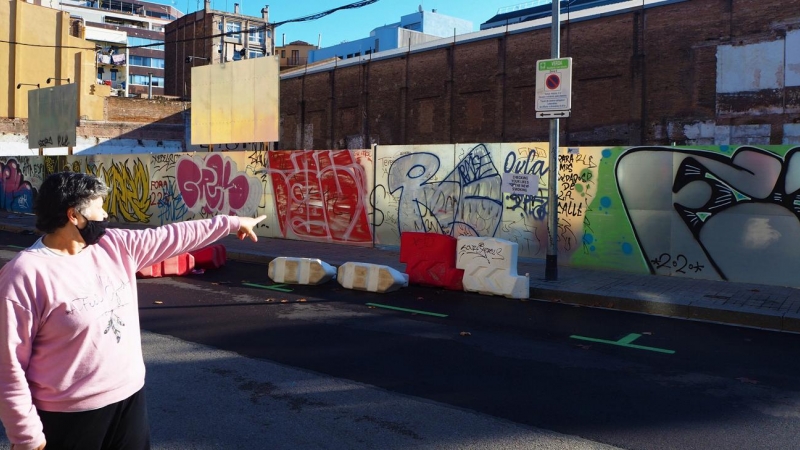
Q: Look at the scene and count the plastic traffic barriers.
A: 6